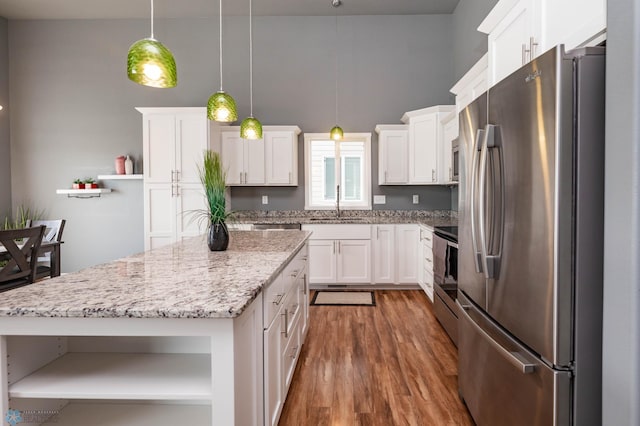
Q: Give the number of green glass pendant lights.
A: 4